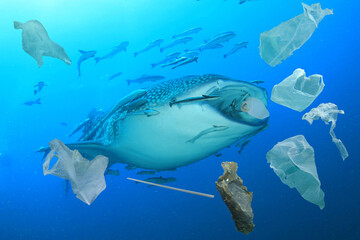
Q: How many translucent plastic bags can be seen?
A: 6